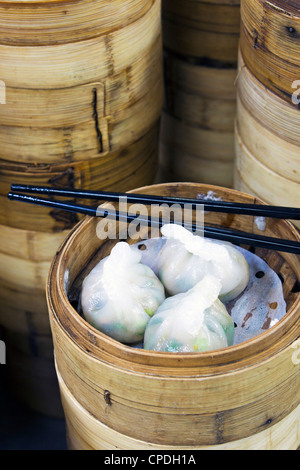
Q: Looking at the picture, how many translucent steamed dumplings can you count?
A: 3